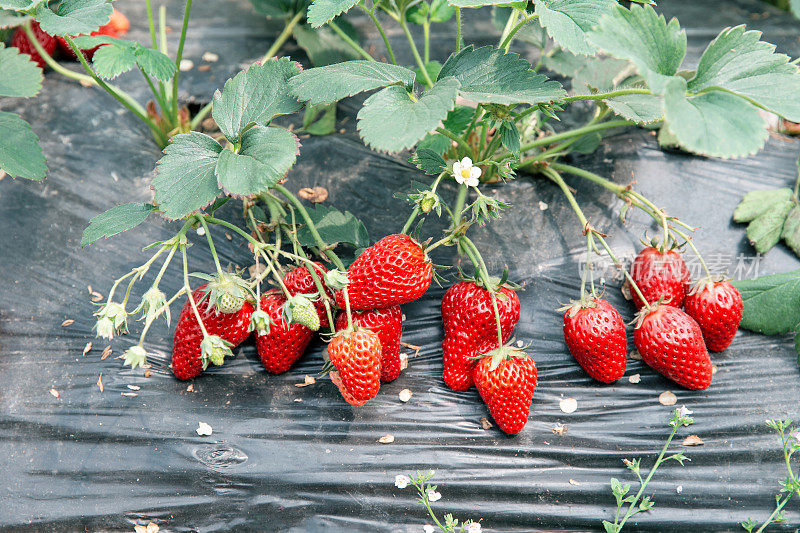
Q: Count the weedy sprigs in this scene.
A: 3